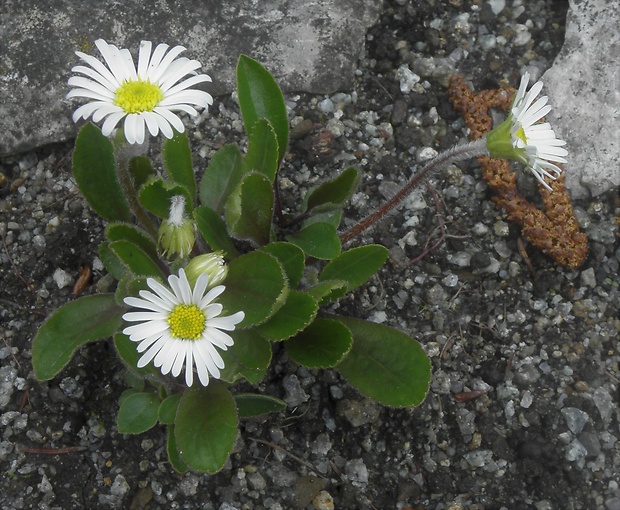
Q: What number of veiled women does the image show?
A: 0